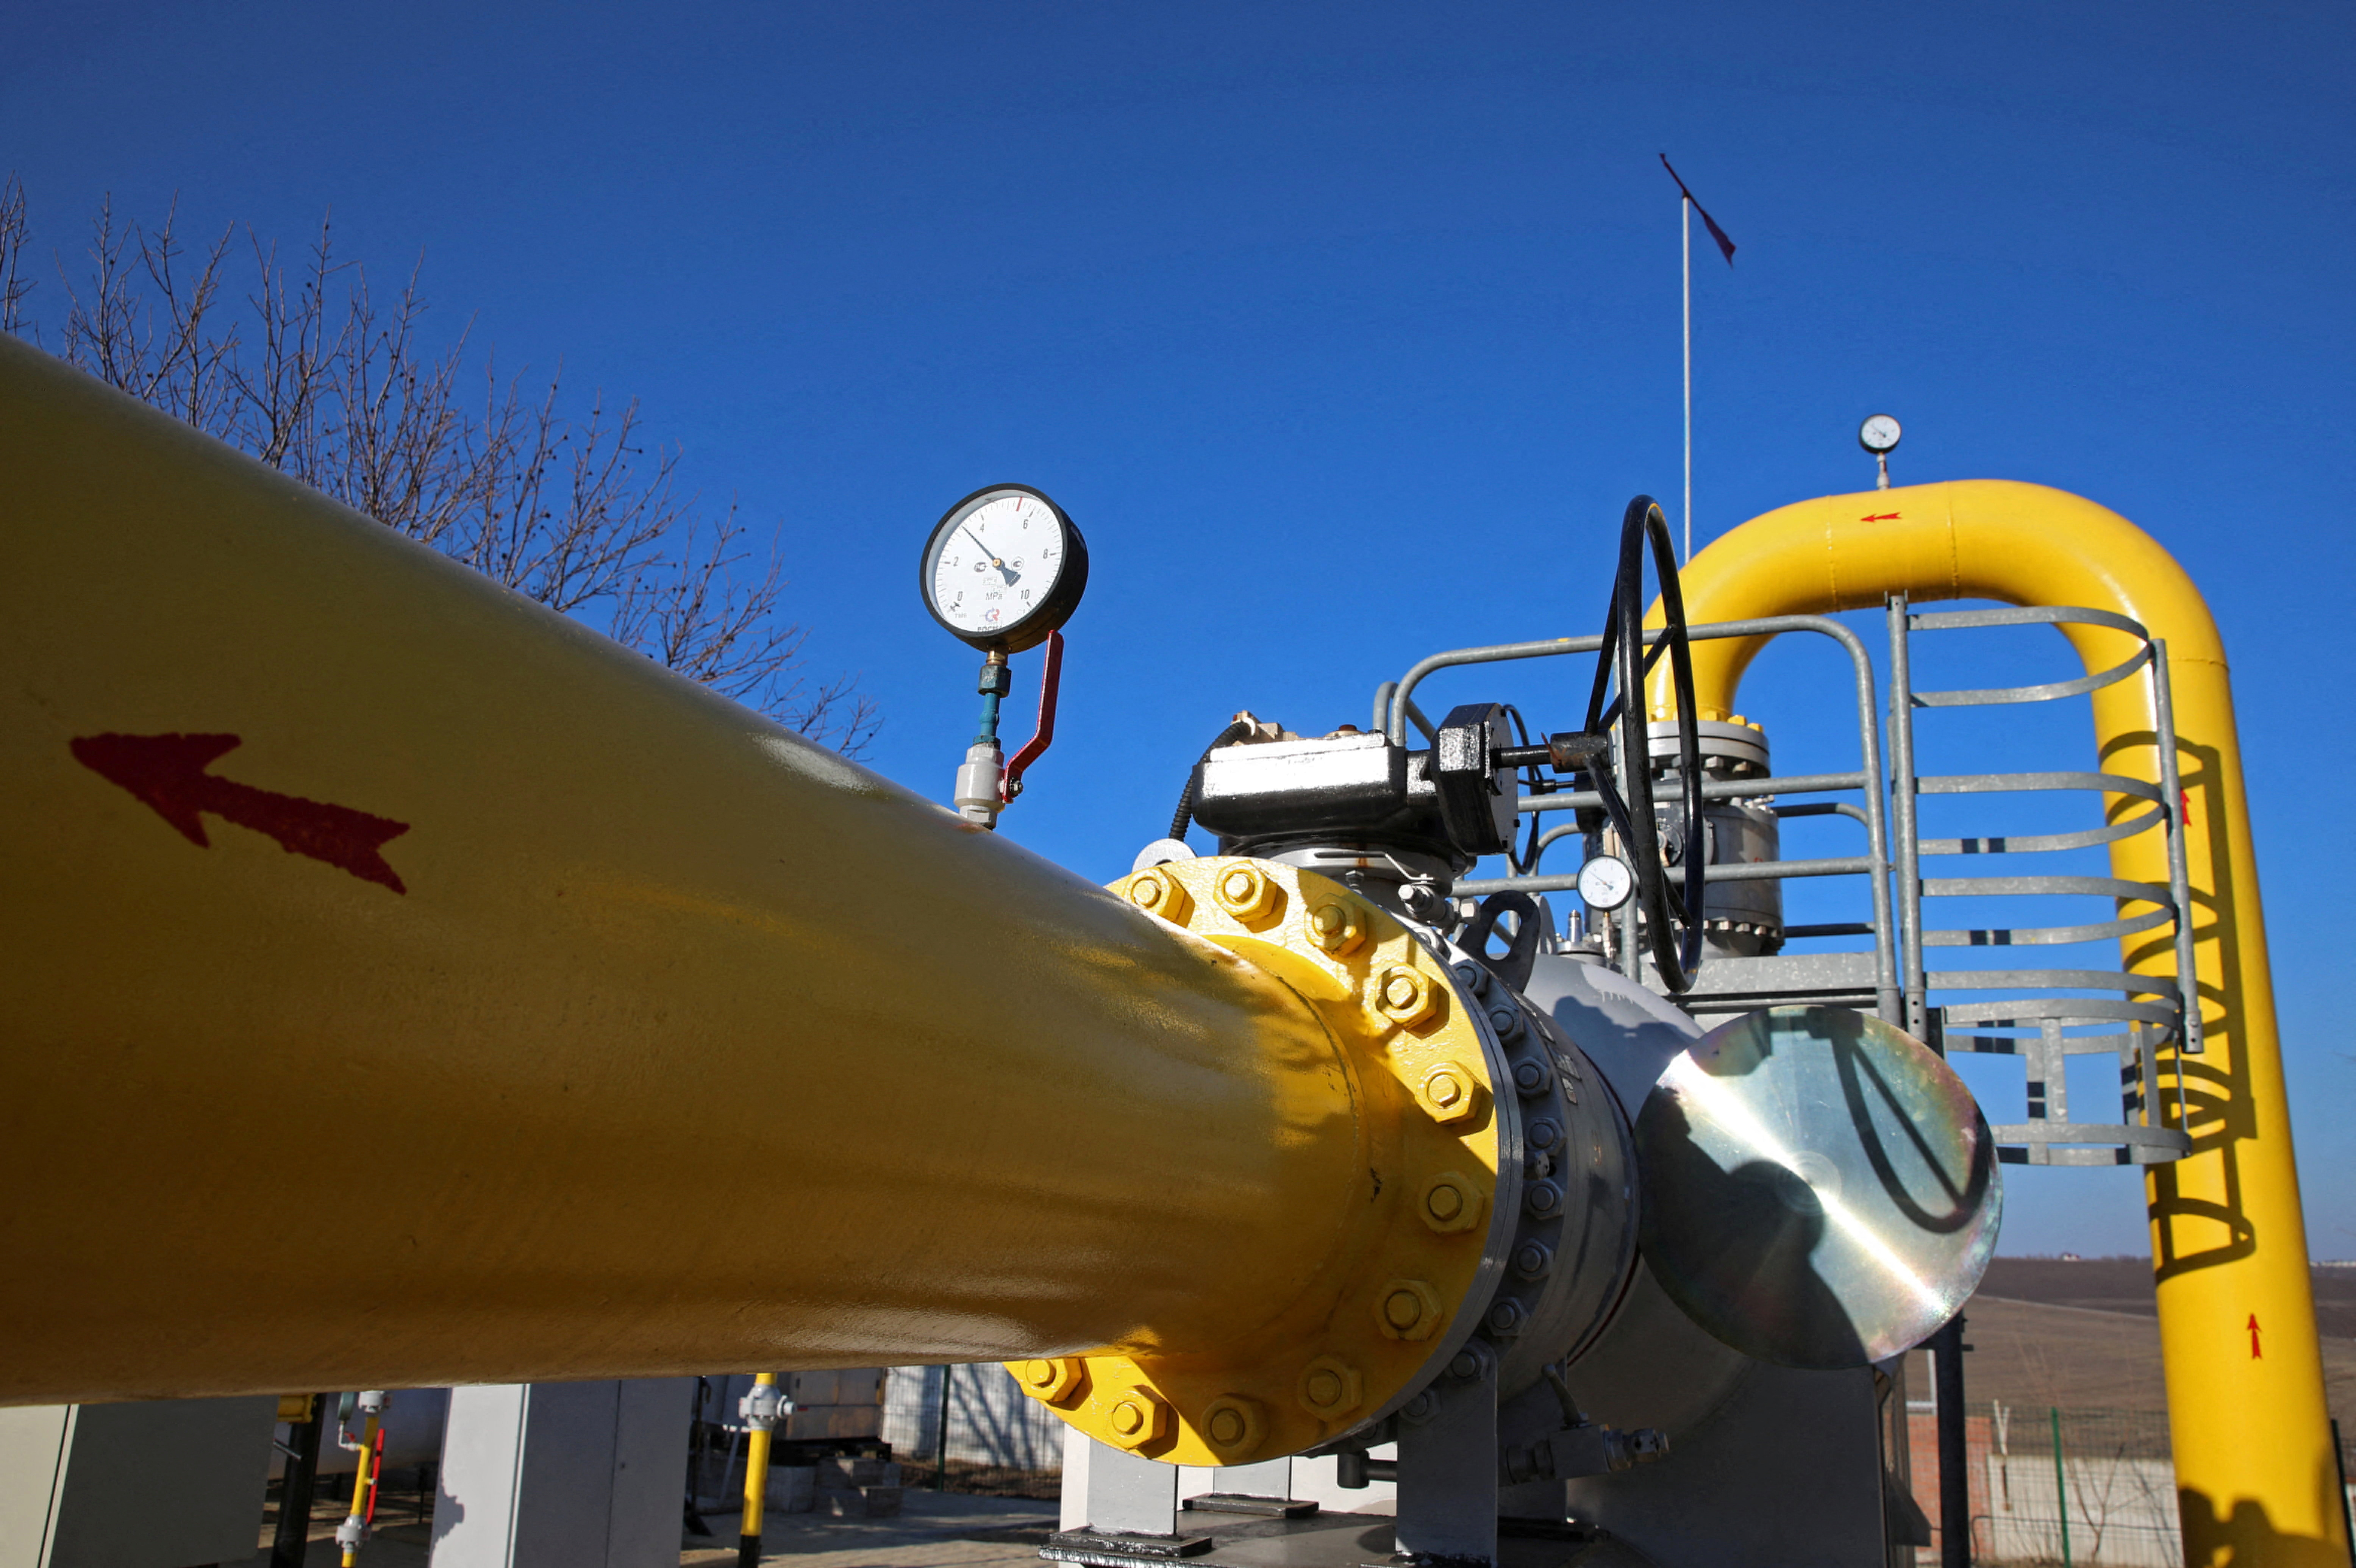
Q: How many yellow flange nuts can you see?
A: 11